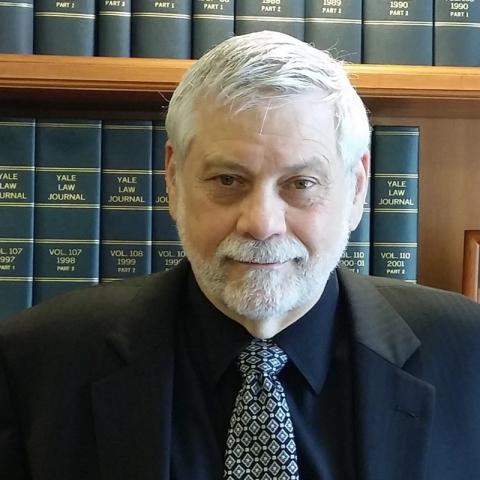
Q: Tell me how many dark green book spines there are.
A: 15